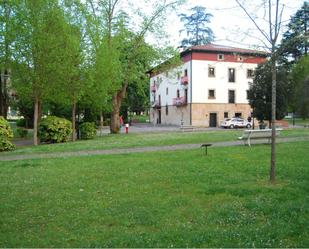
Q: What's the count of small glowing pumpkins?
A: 0